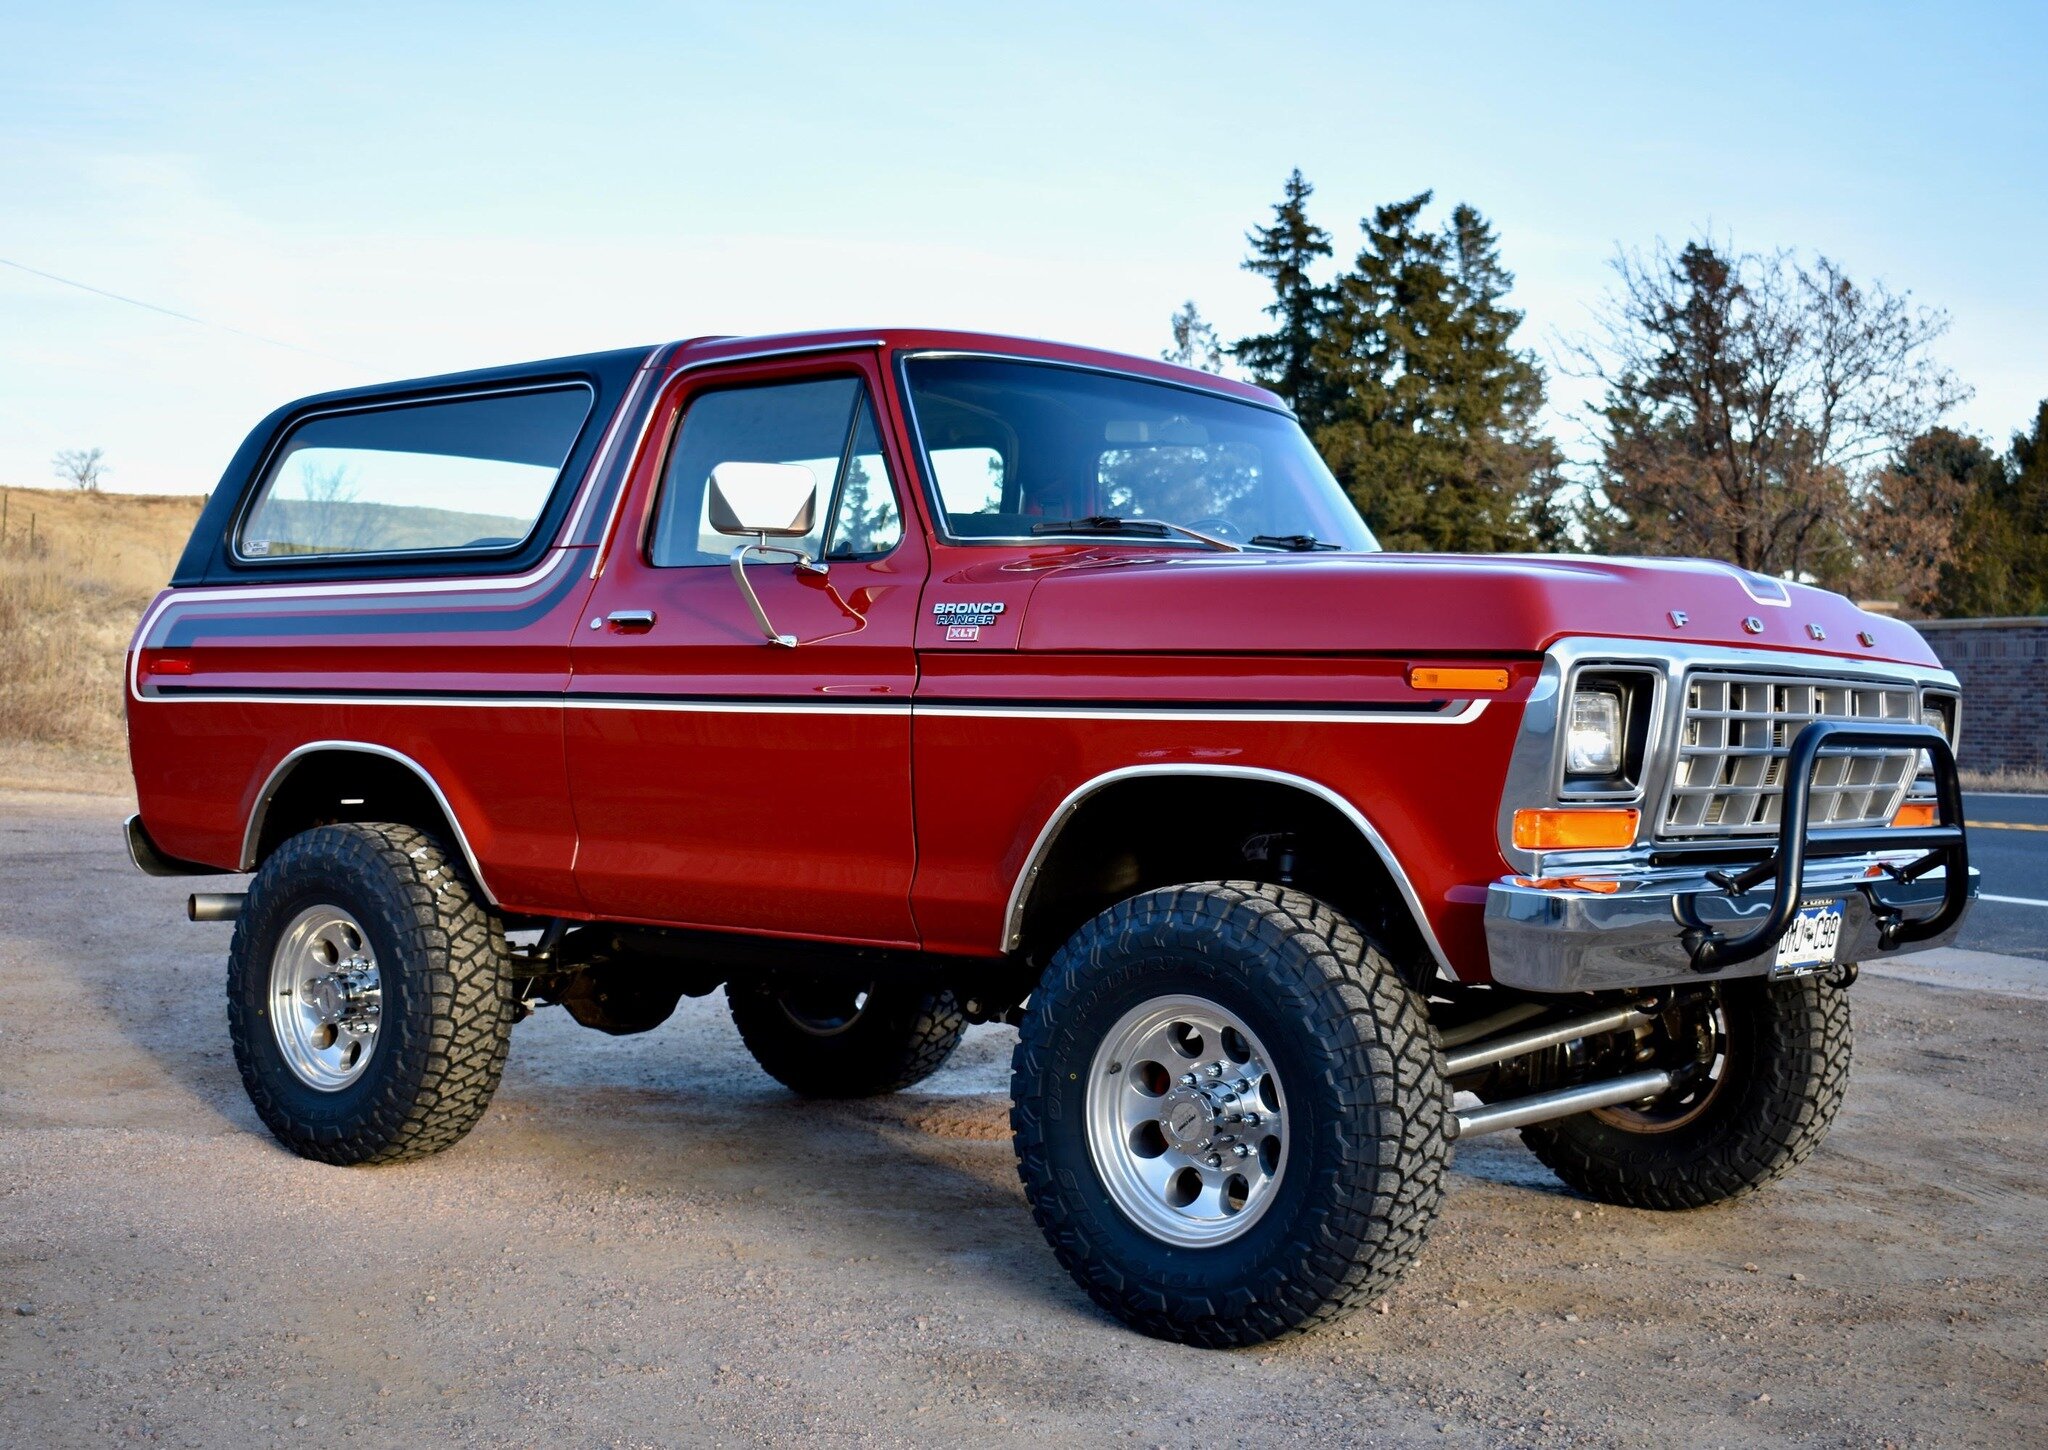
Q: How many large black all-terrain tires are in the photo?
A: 4